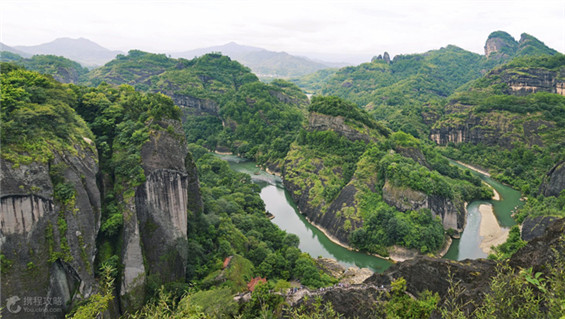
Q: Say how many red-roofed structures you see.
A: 2